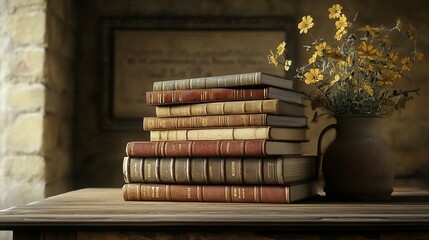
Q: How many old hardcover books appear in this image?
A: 8